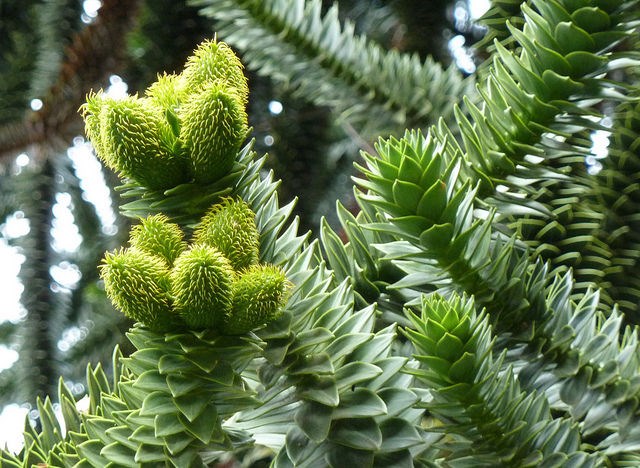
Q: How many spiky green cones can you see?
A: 10